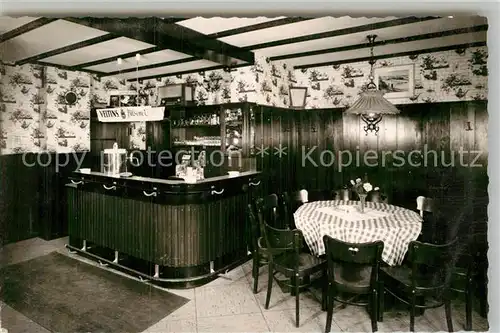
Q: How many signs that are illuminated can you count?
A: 1